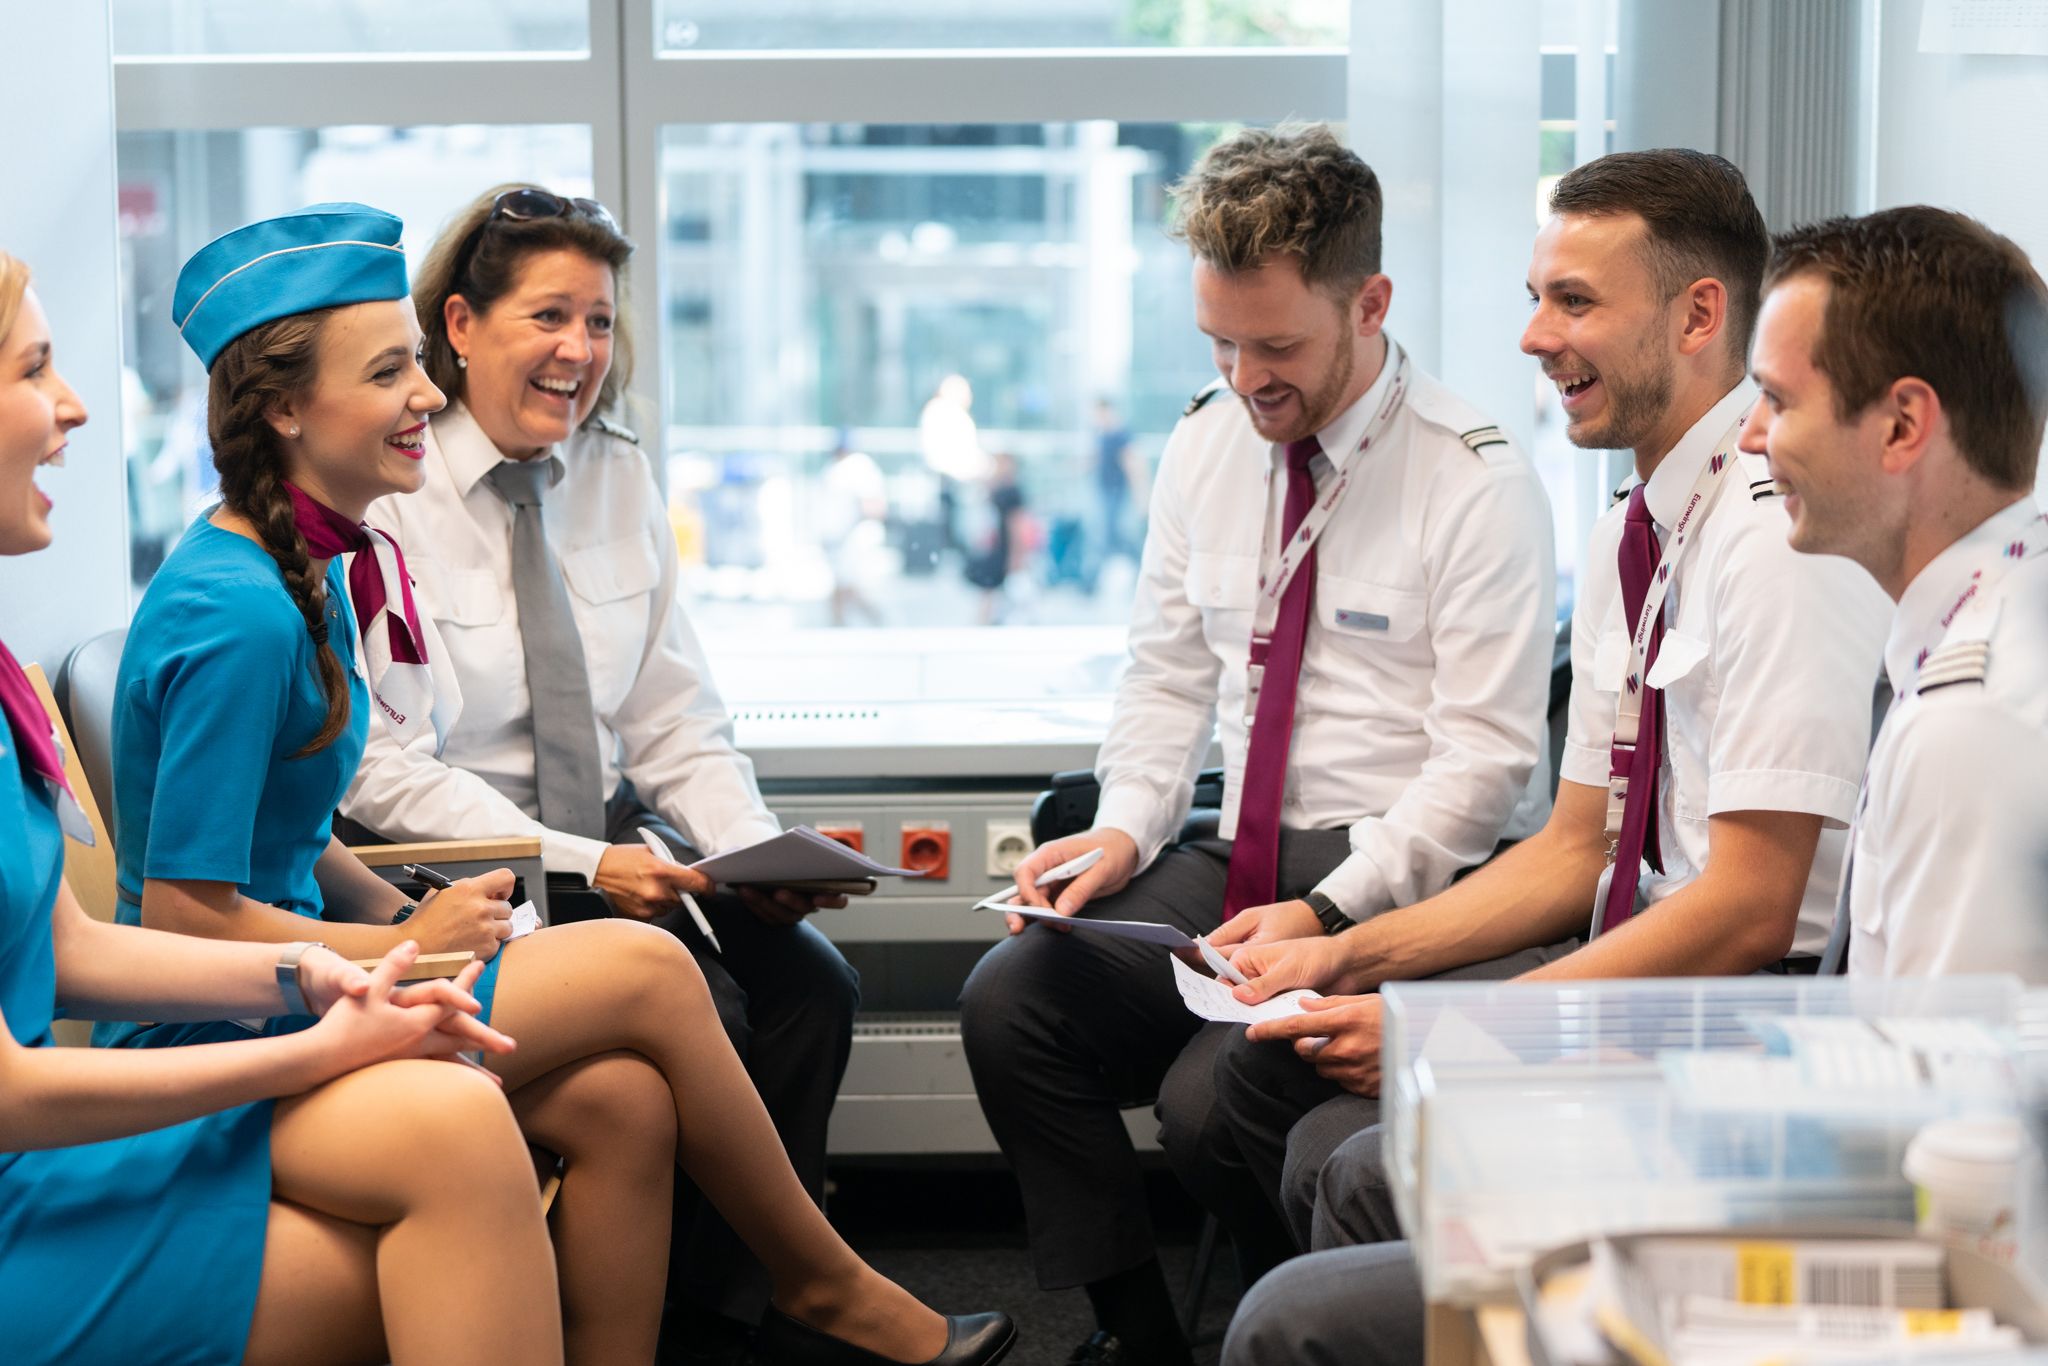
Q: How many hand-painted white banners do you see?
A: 0